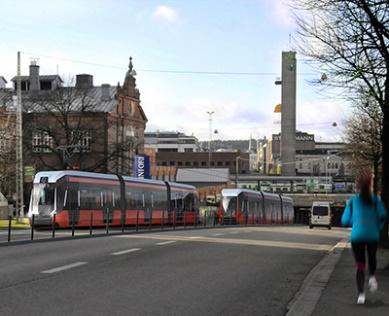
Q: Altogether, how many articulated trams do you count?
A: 2